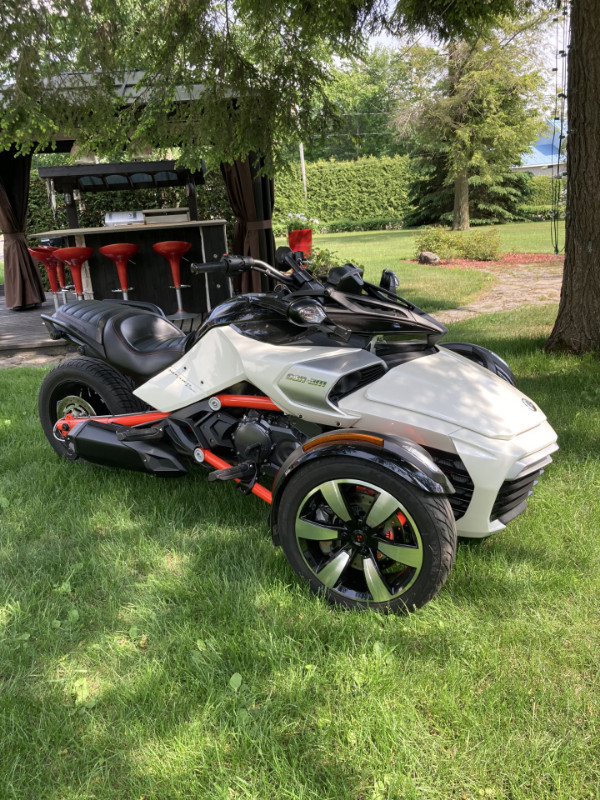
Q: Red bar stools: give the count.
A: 5